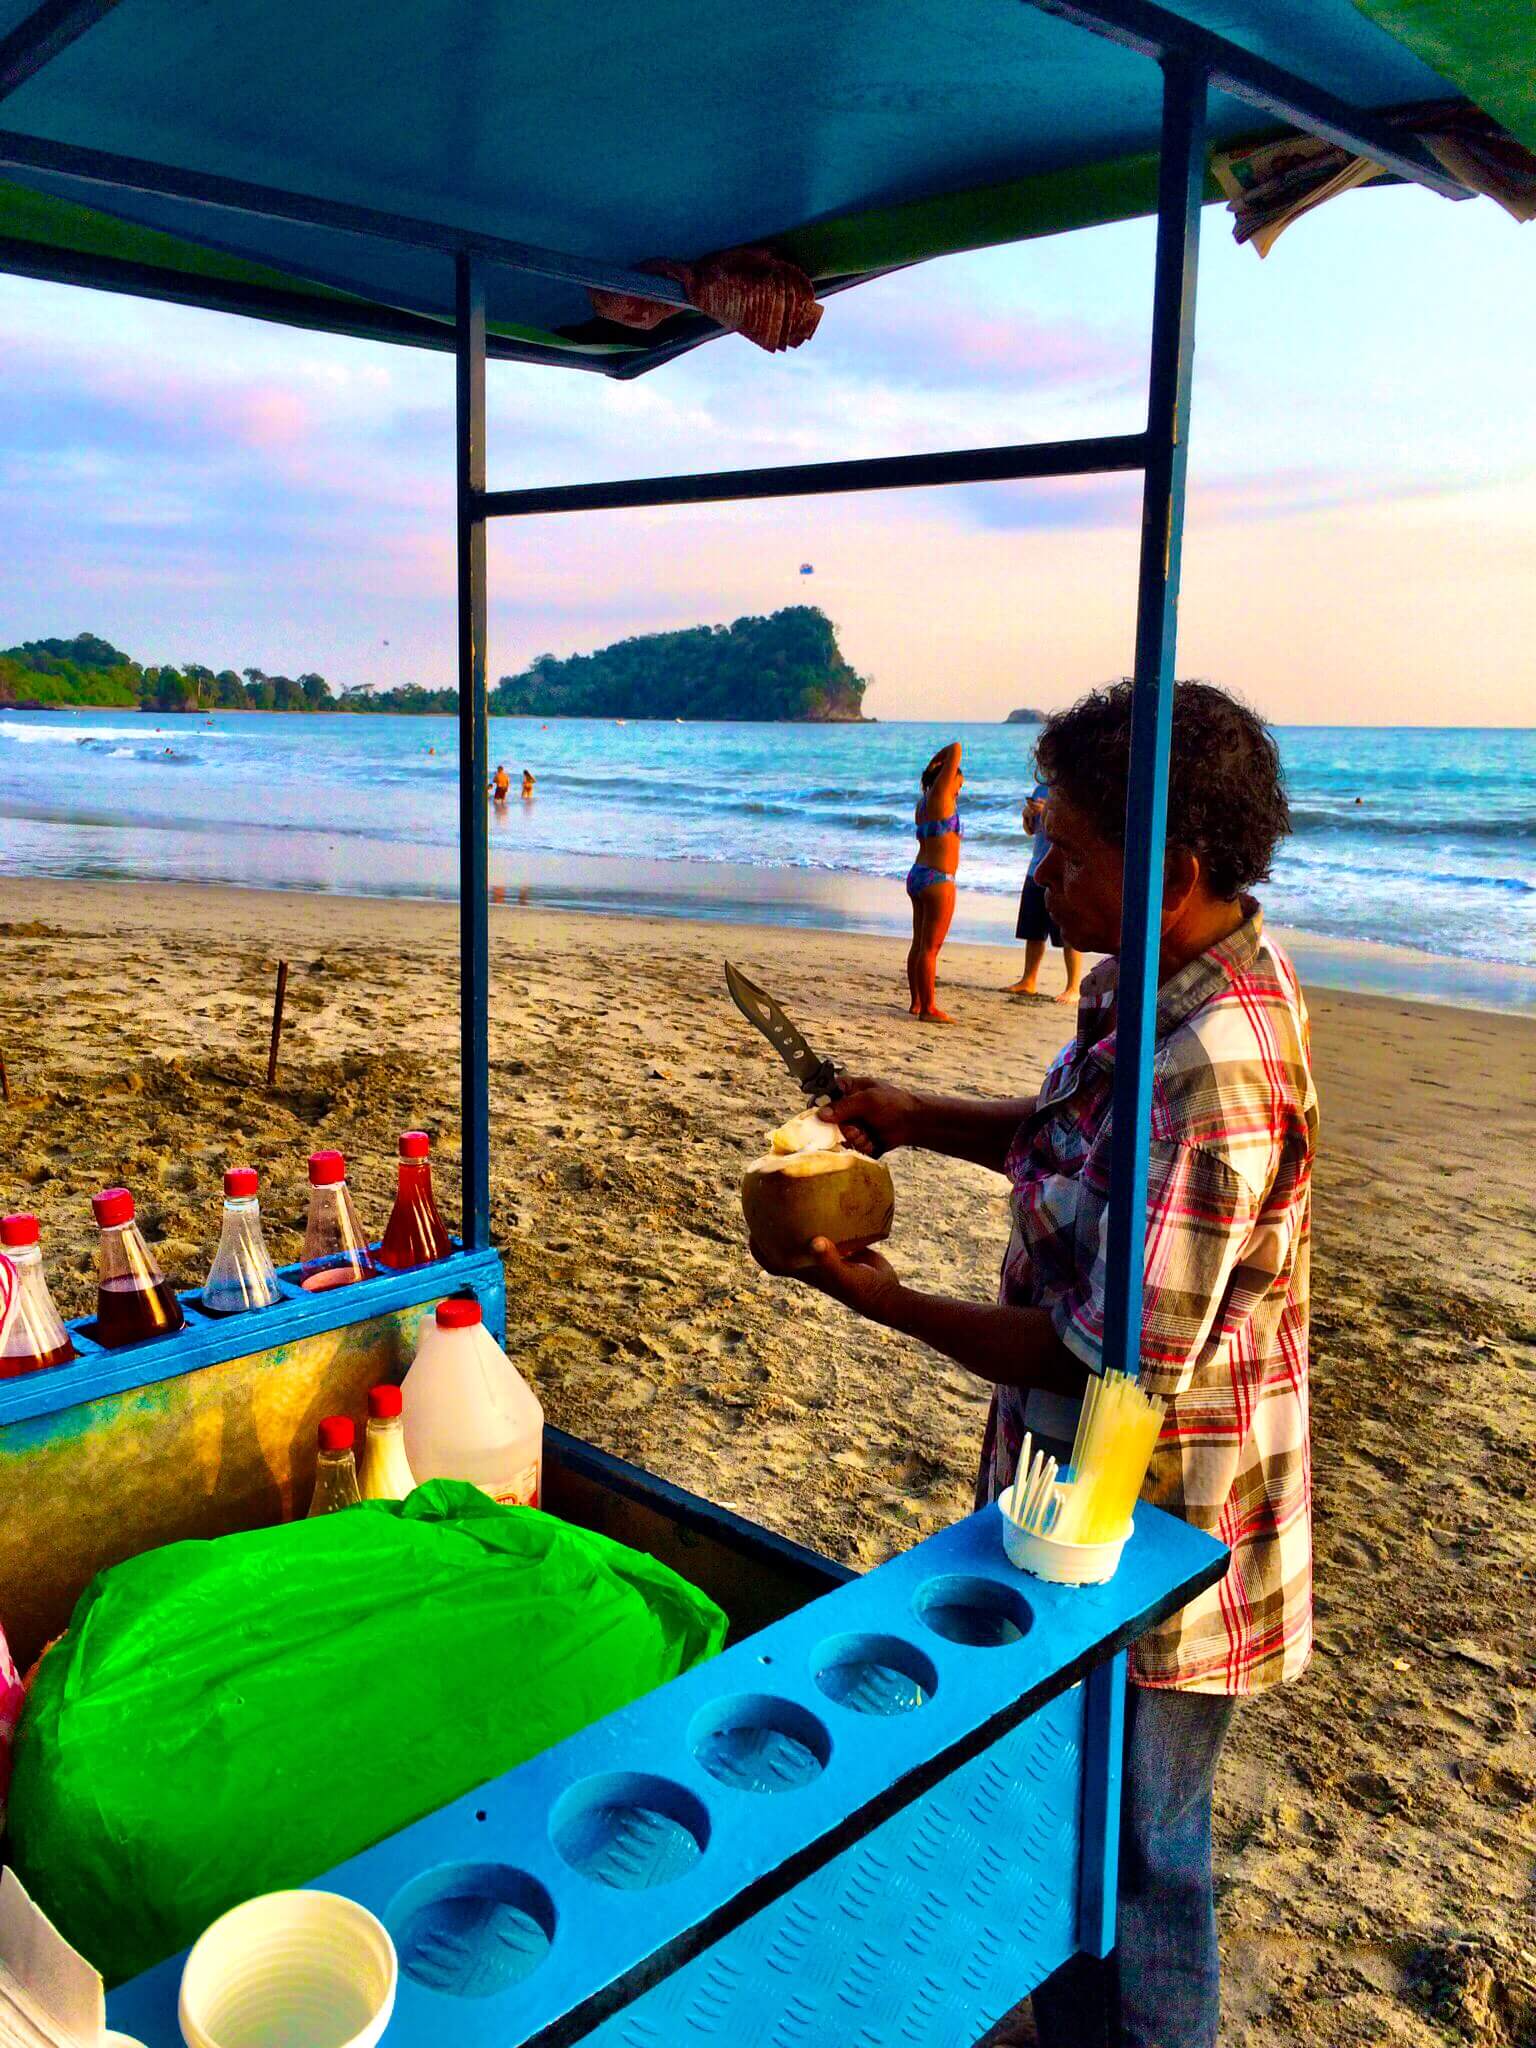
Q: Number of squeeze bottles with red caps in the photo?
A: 7